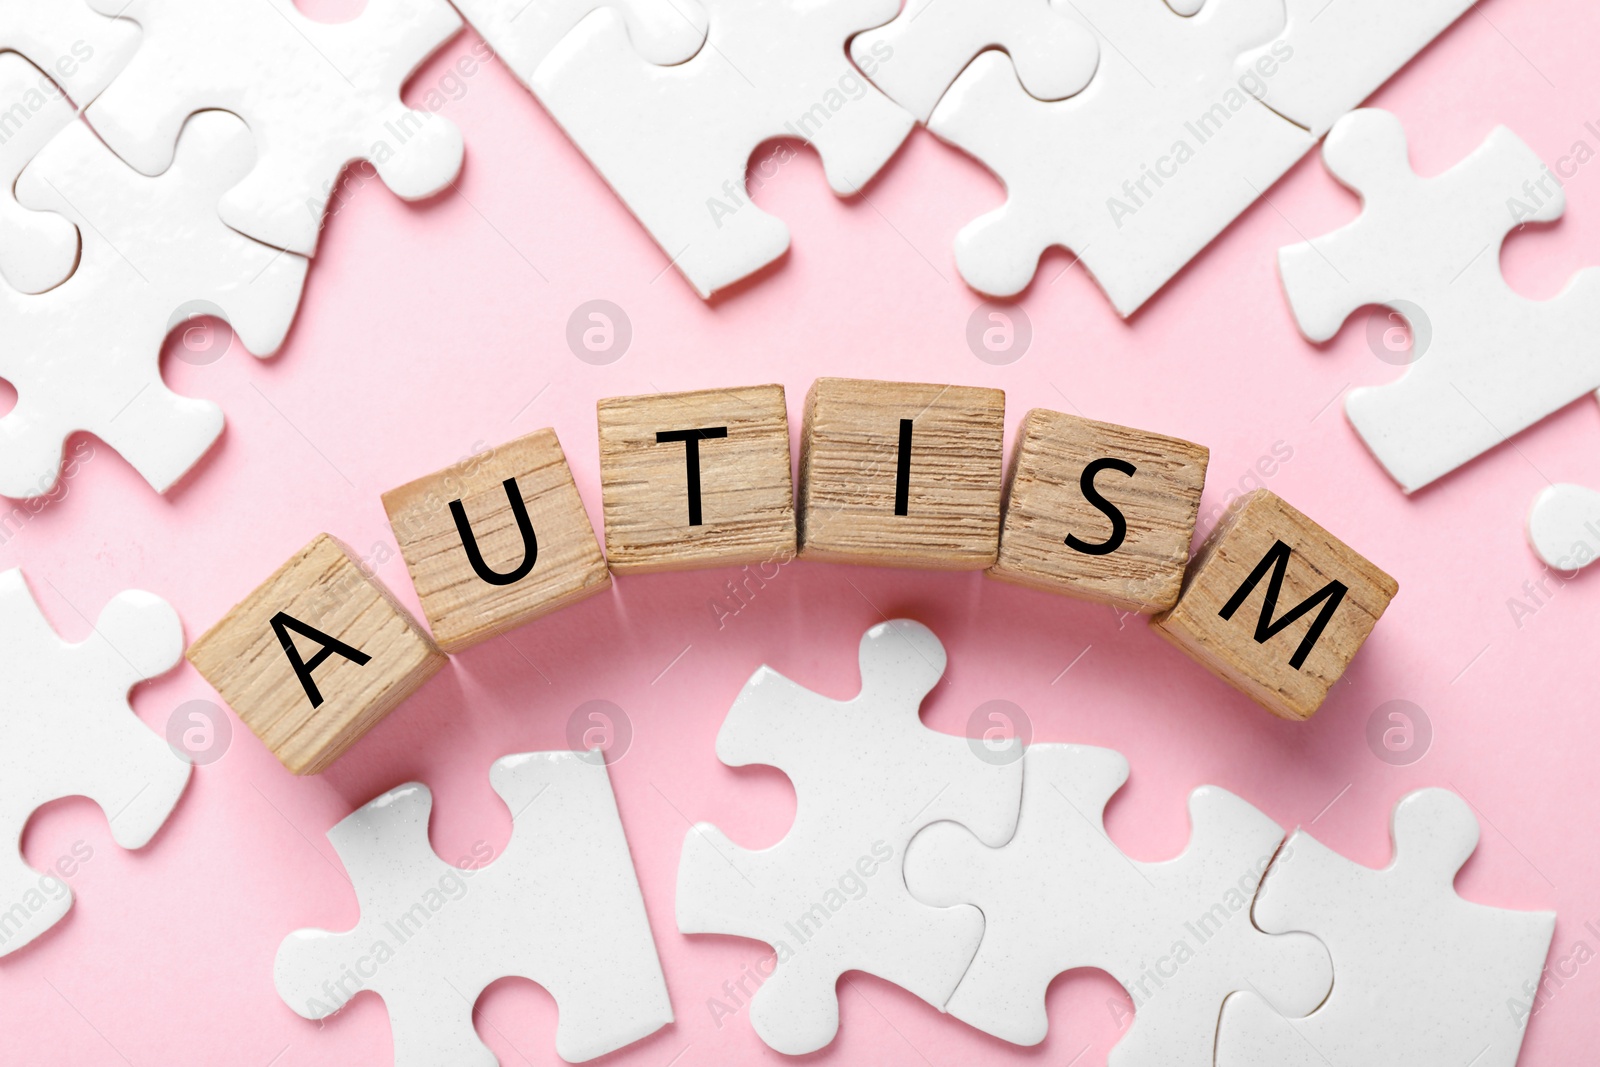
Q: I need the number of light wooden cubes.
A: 6